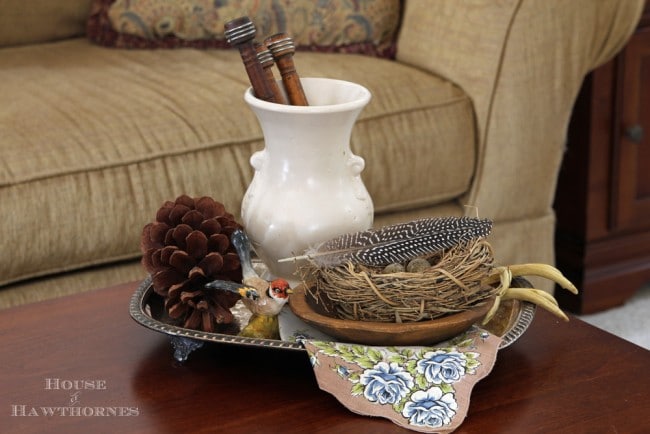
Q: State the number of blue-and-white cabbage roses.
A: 3